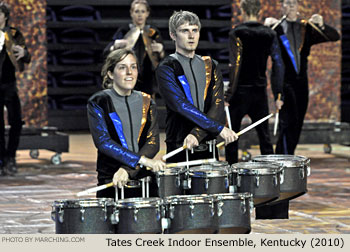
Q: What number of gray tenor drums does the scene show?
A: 8